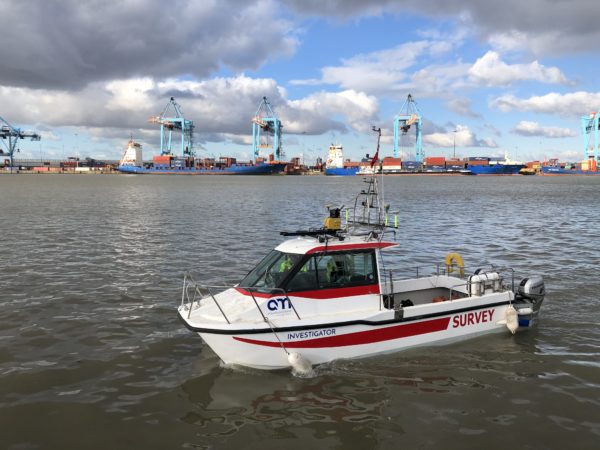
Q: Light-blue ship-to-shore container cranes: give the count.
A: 5